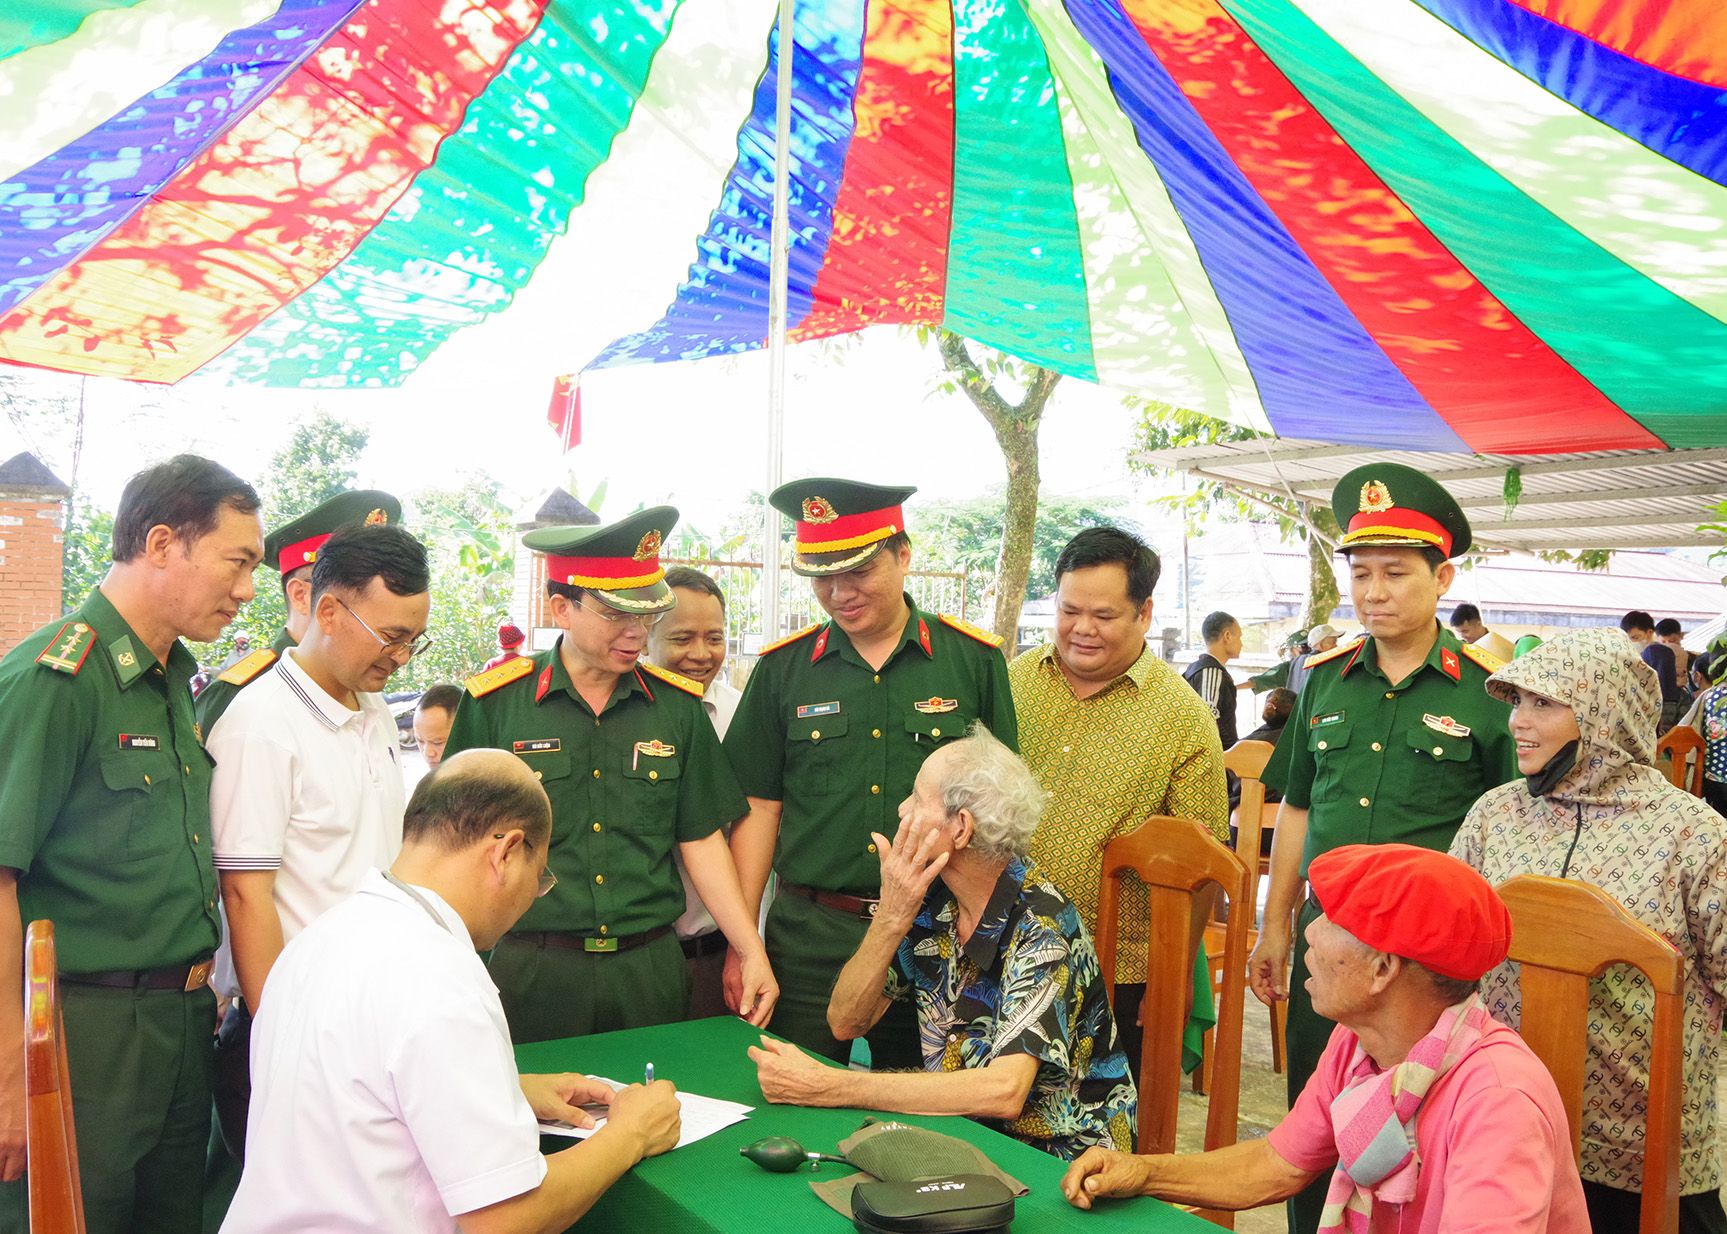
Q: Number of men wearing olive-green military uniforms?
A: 5